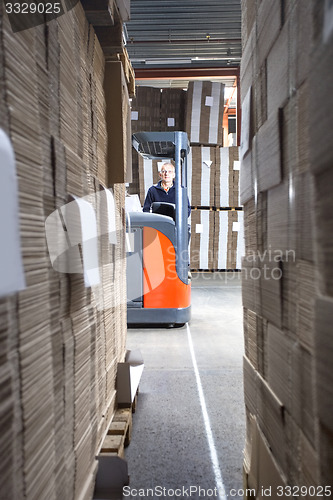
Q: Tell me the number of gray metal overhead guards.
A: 1